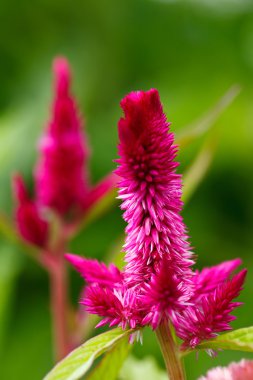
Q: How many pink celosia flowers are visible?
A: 2